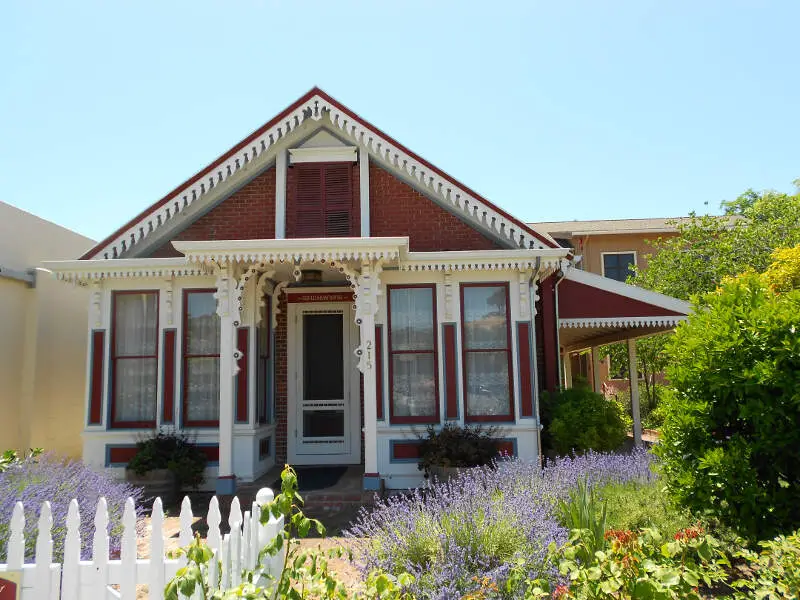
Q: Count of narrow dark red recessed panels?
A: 6